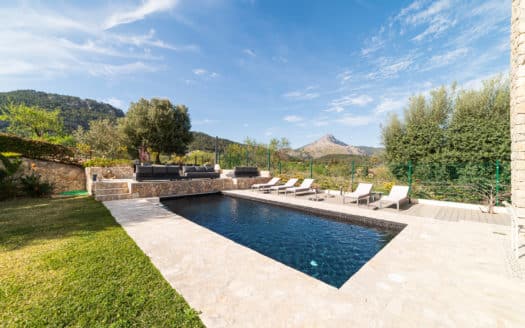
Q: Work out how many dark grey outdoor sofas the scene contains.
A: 3